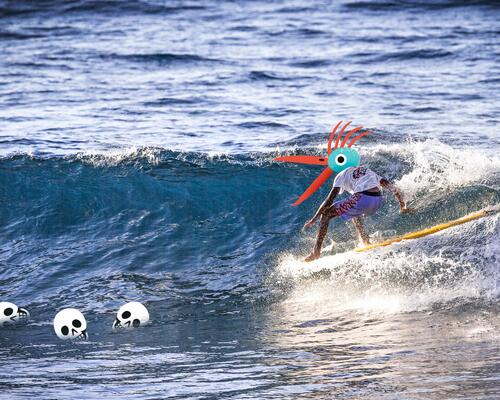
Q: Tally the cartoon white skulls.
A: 3